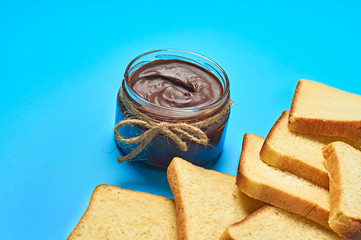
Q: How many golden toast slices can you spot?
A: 7